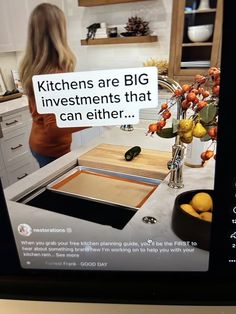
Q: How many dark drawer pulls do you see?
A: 3